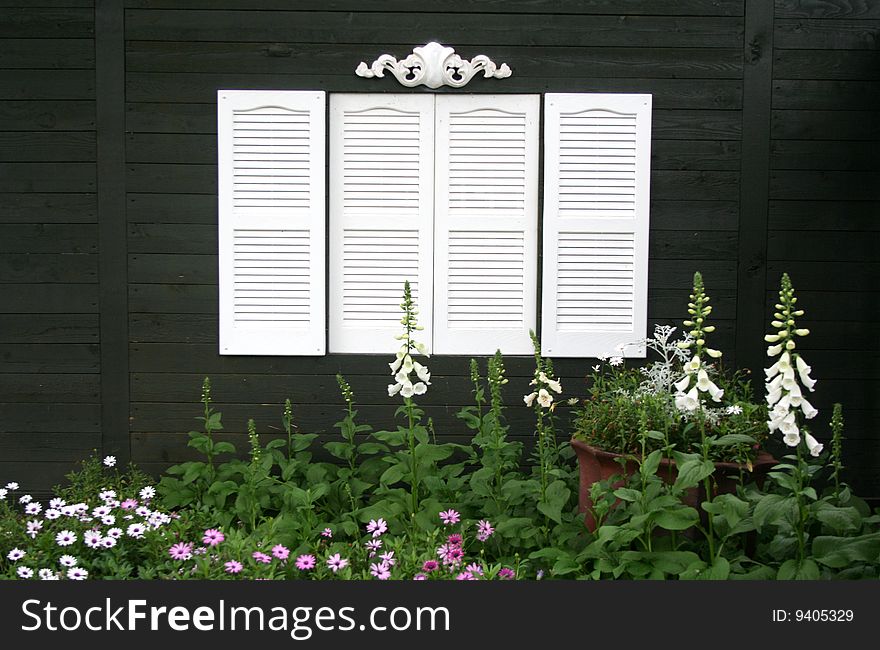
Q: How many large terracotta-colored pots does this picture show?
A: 1